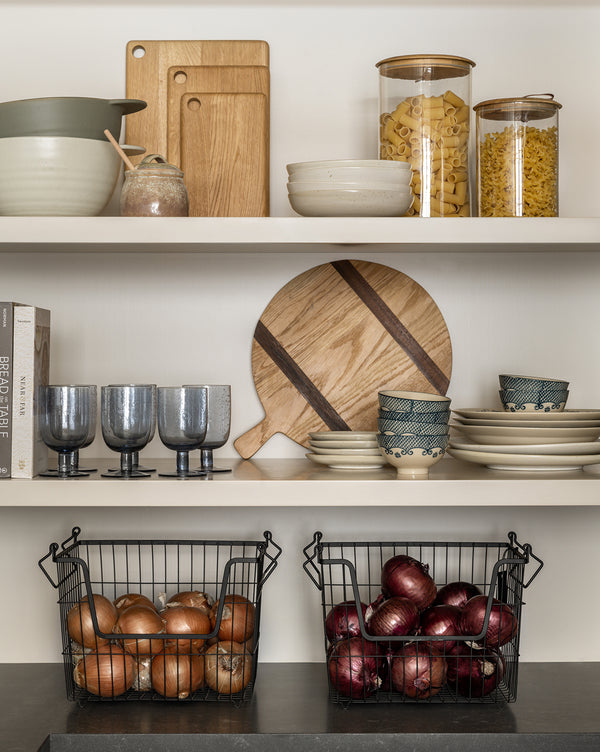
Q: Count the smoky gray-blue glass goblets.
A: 6